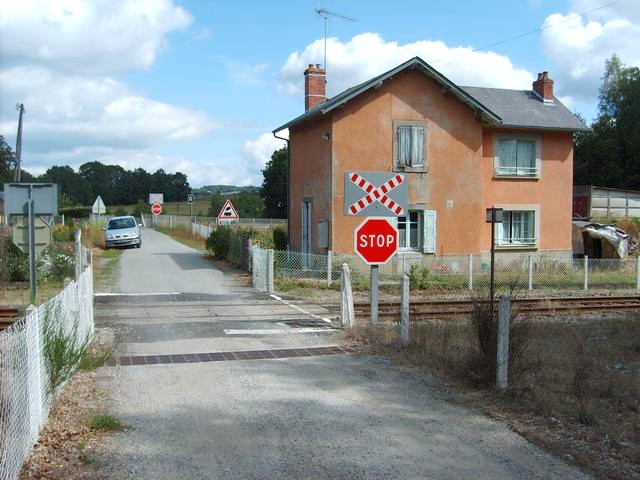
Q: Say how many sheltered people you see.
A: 0